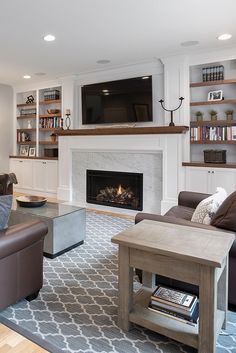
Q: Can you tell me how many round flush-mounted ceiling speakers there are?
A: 3